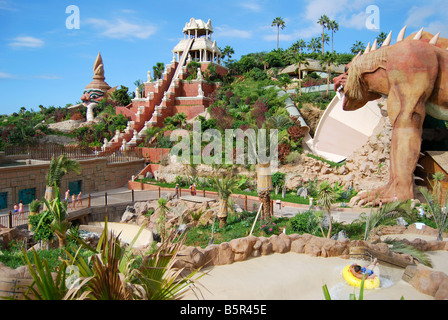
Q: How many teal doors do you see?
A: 3